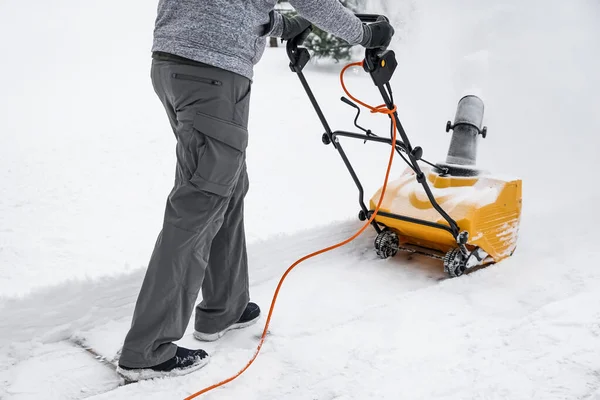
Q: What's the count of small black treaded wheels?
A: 2